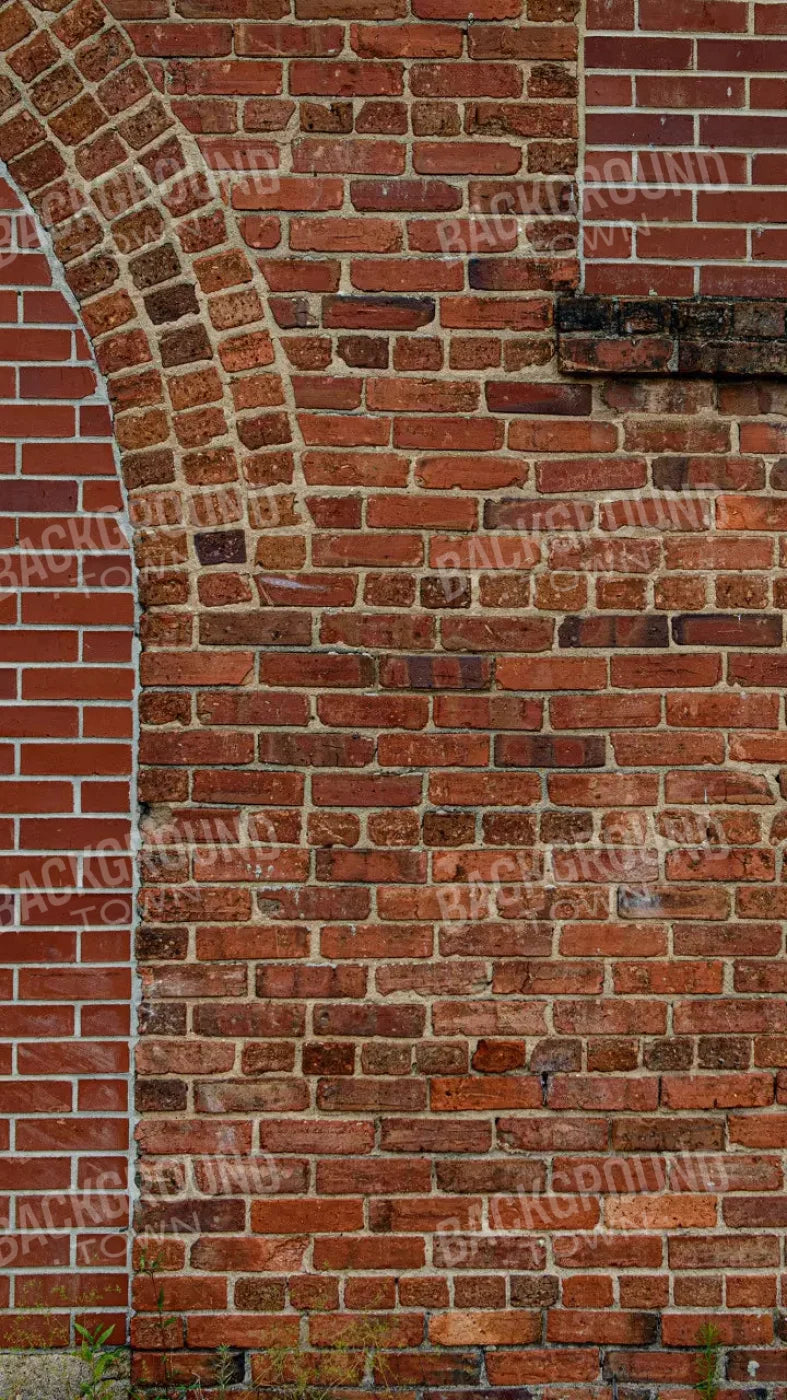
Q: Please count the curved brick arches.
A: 1